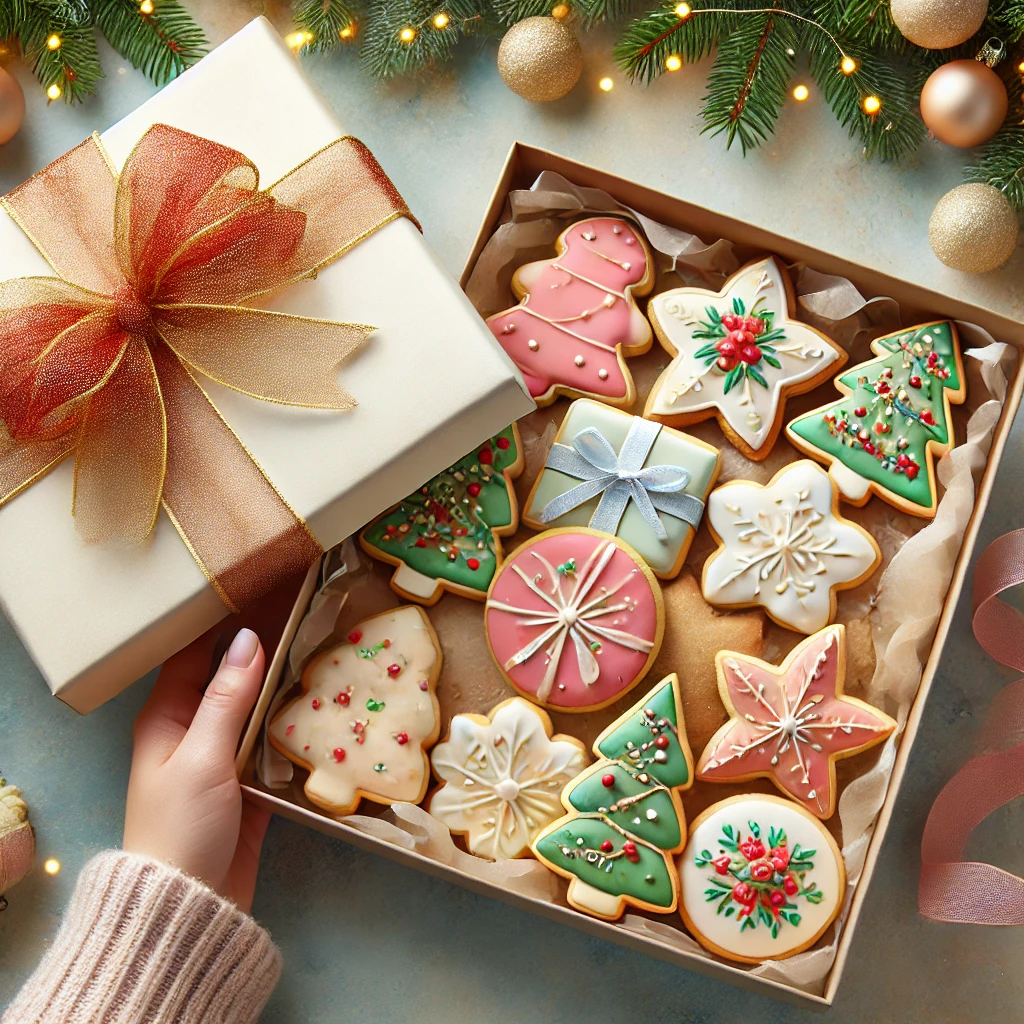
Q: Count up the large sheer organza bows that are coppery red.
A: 1